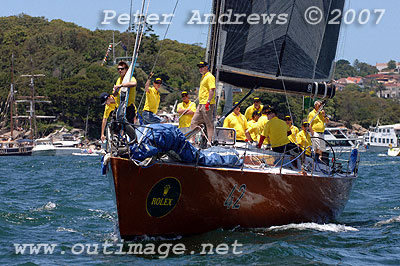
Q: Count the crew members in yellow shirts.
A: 13